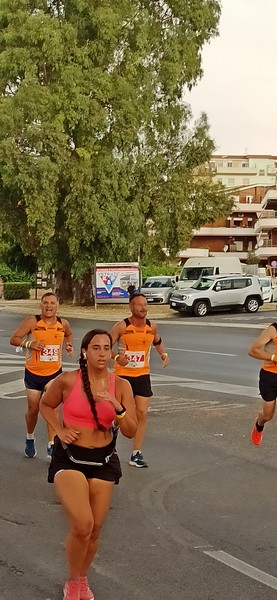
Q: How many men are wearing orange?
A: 3